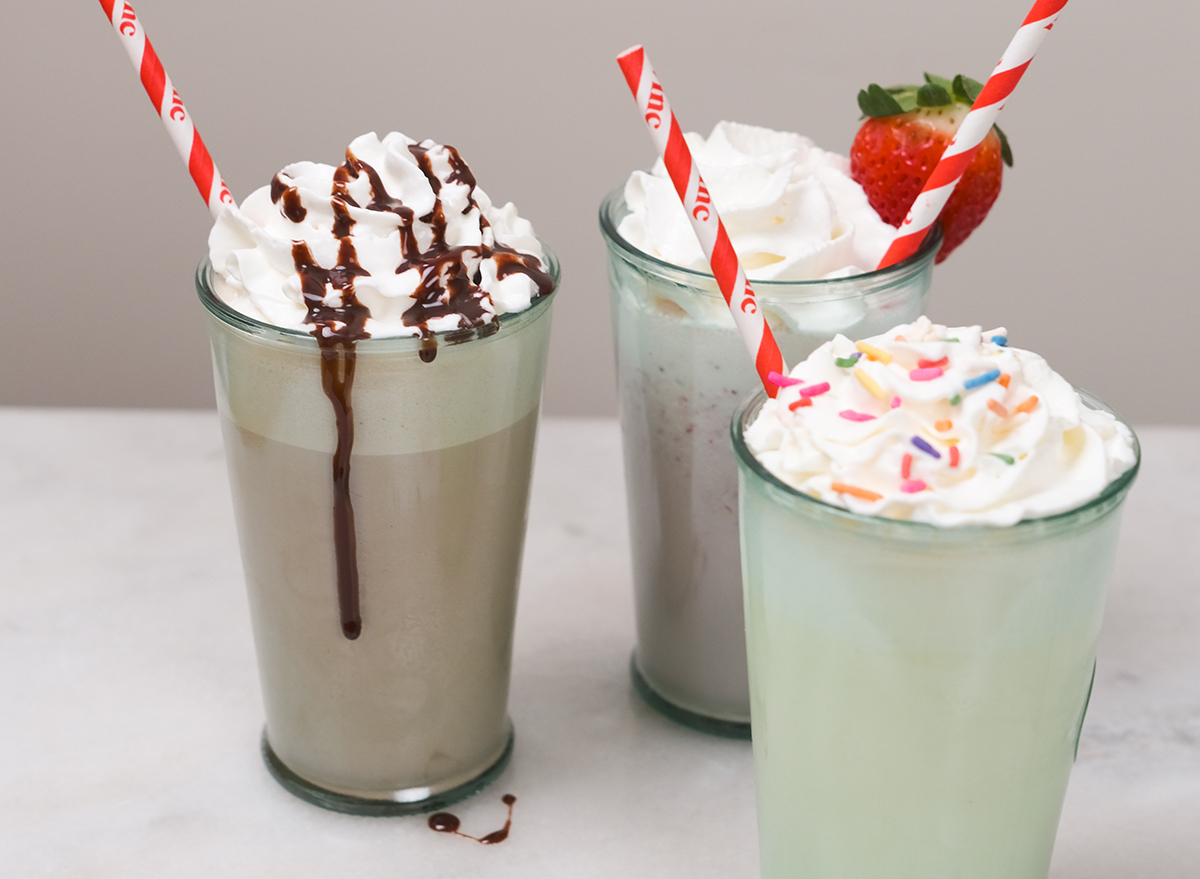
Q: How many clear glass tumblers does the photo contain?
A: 3